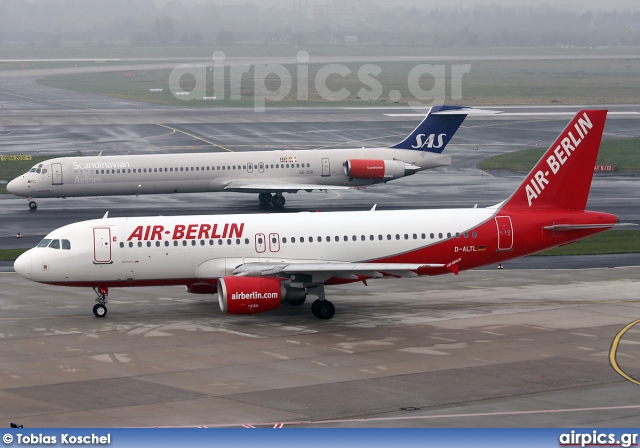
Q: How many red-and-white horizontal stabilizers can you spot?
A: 0